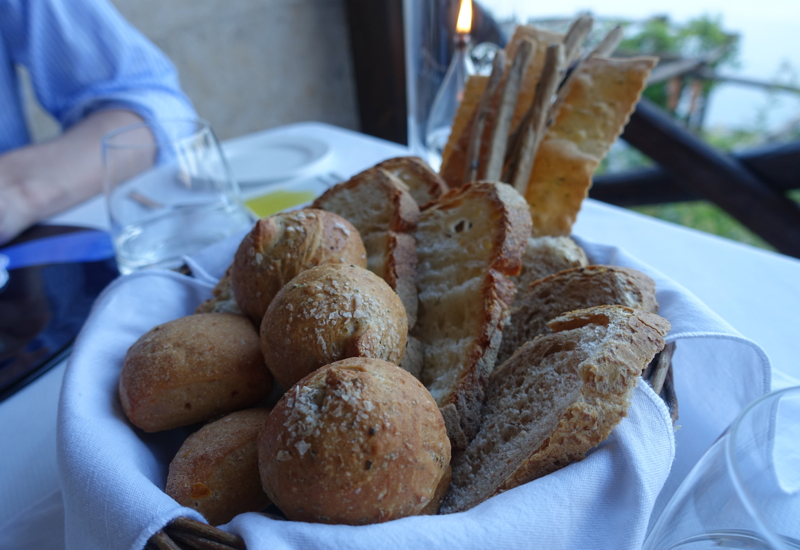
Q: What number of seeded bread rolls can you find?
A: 3